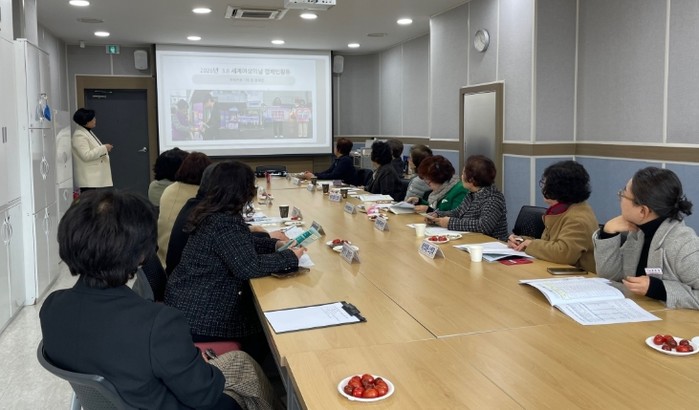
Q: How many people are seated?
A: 13